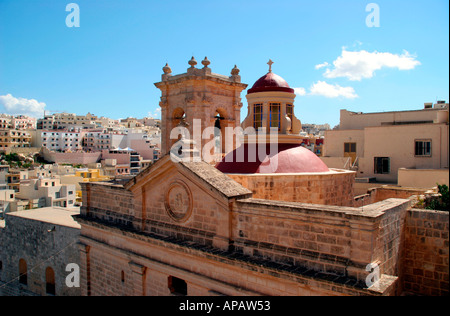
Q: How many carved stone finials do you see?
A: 4